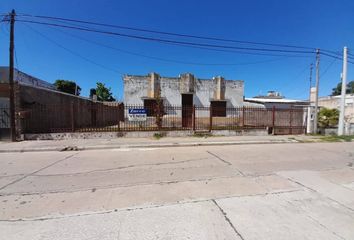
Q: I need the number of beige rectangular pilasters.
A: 3